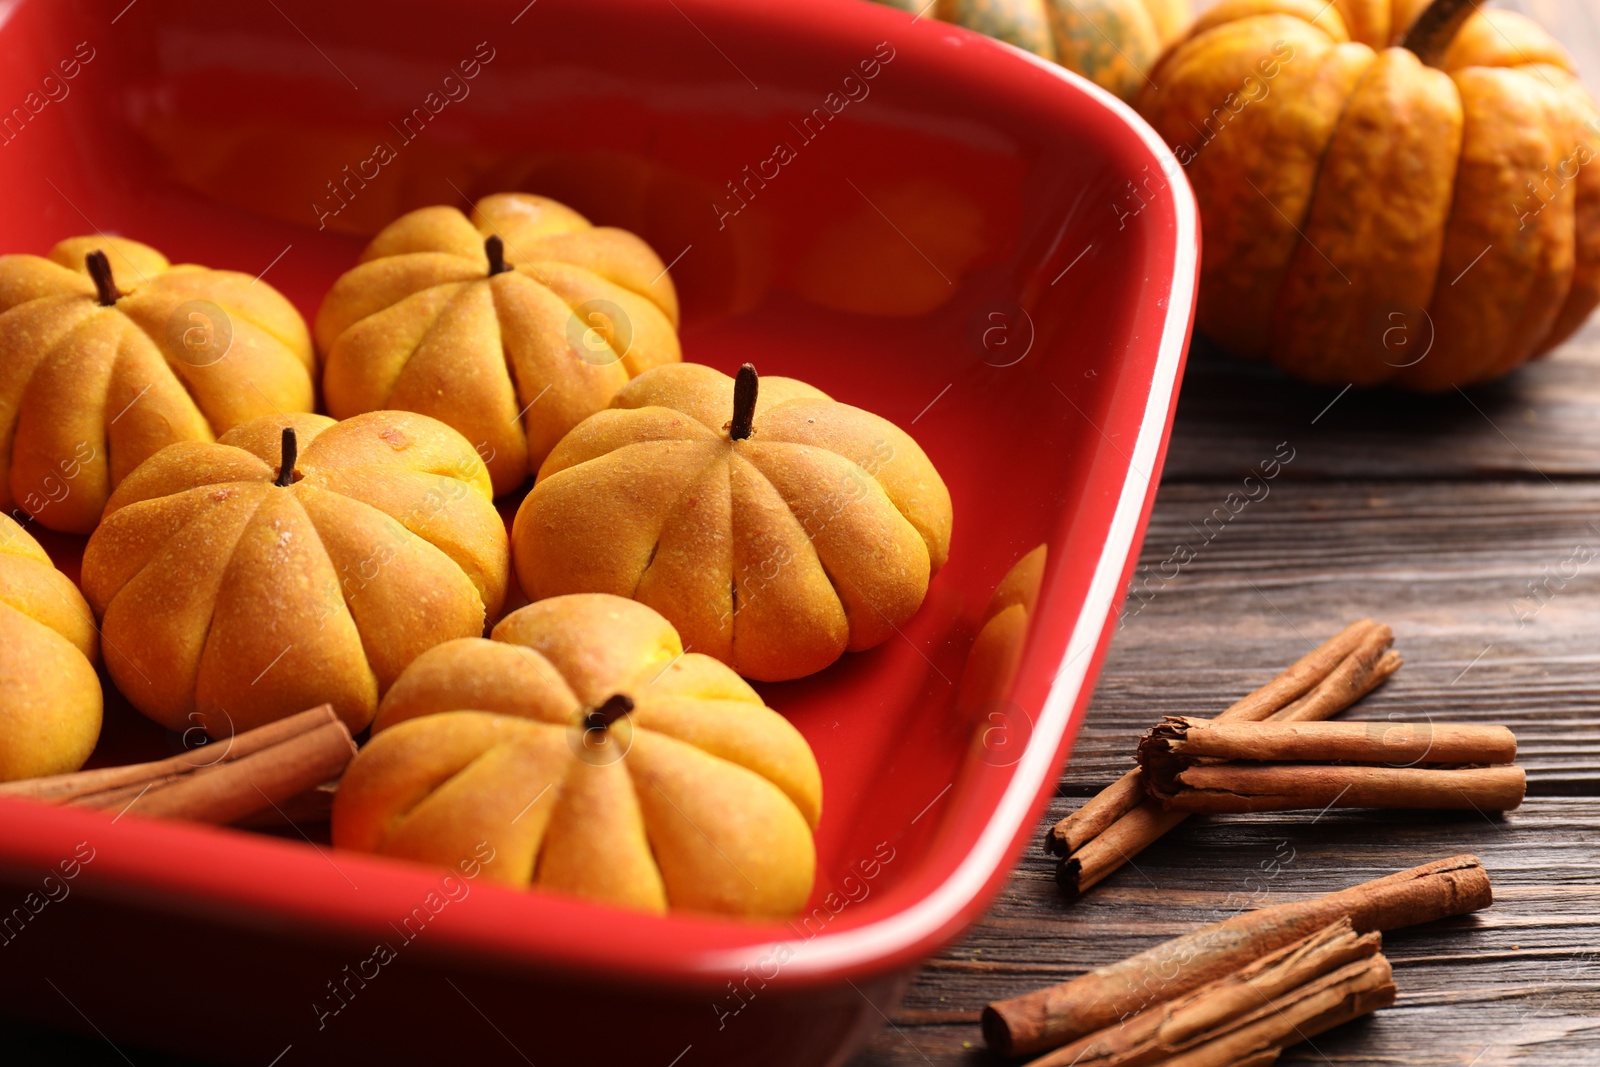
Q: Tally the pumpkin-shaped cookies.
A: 6